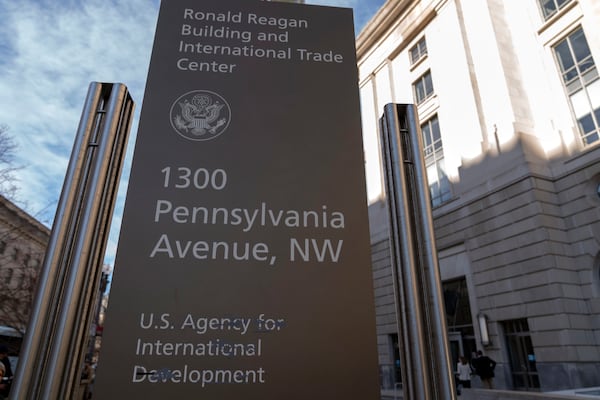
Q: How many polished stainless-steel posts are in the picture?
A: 2